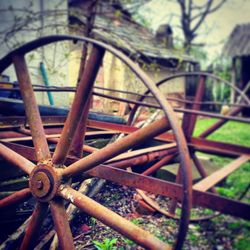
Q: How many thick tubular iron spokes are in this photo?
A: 8